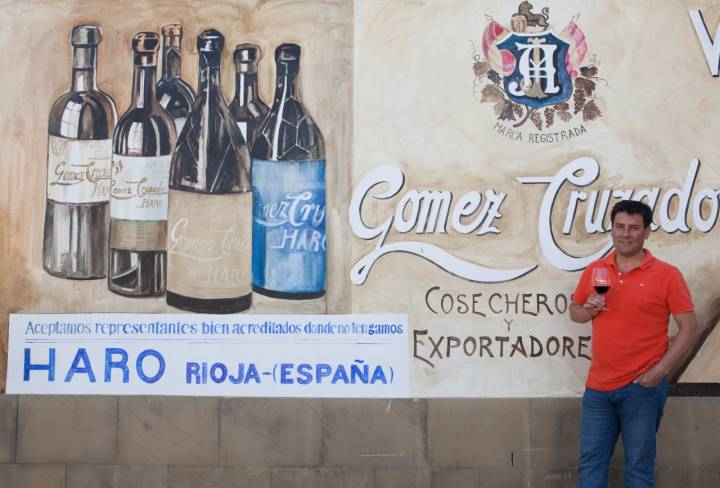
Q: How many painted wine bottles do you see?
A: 6